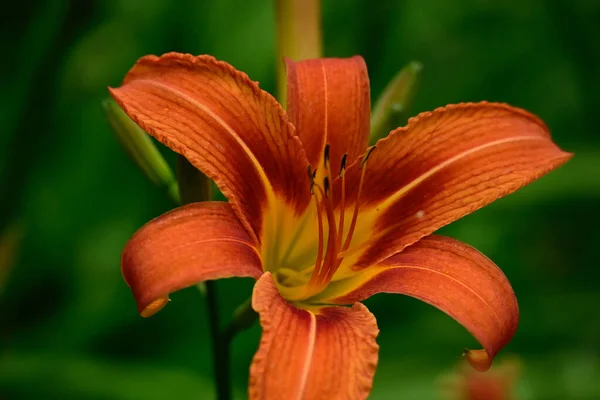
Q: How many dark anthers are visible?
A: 6